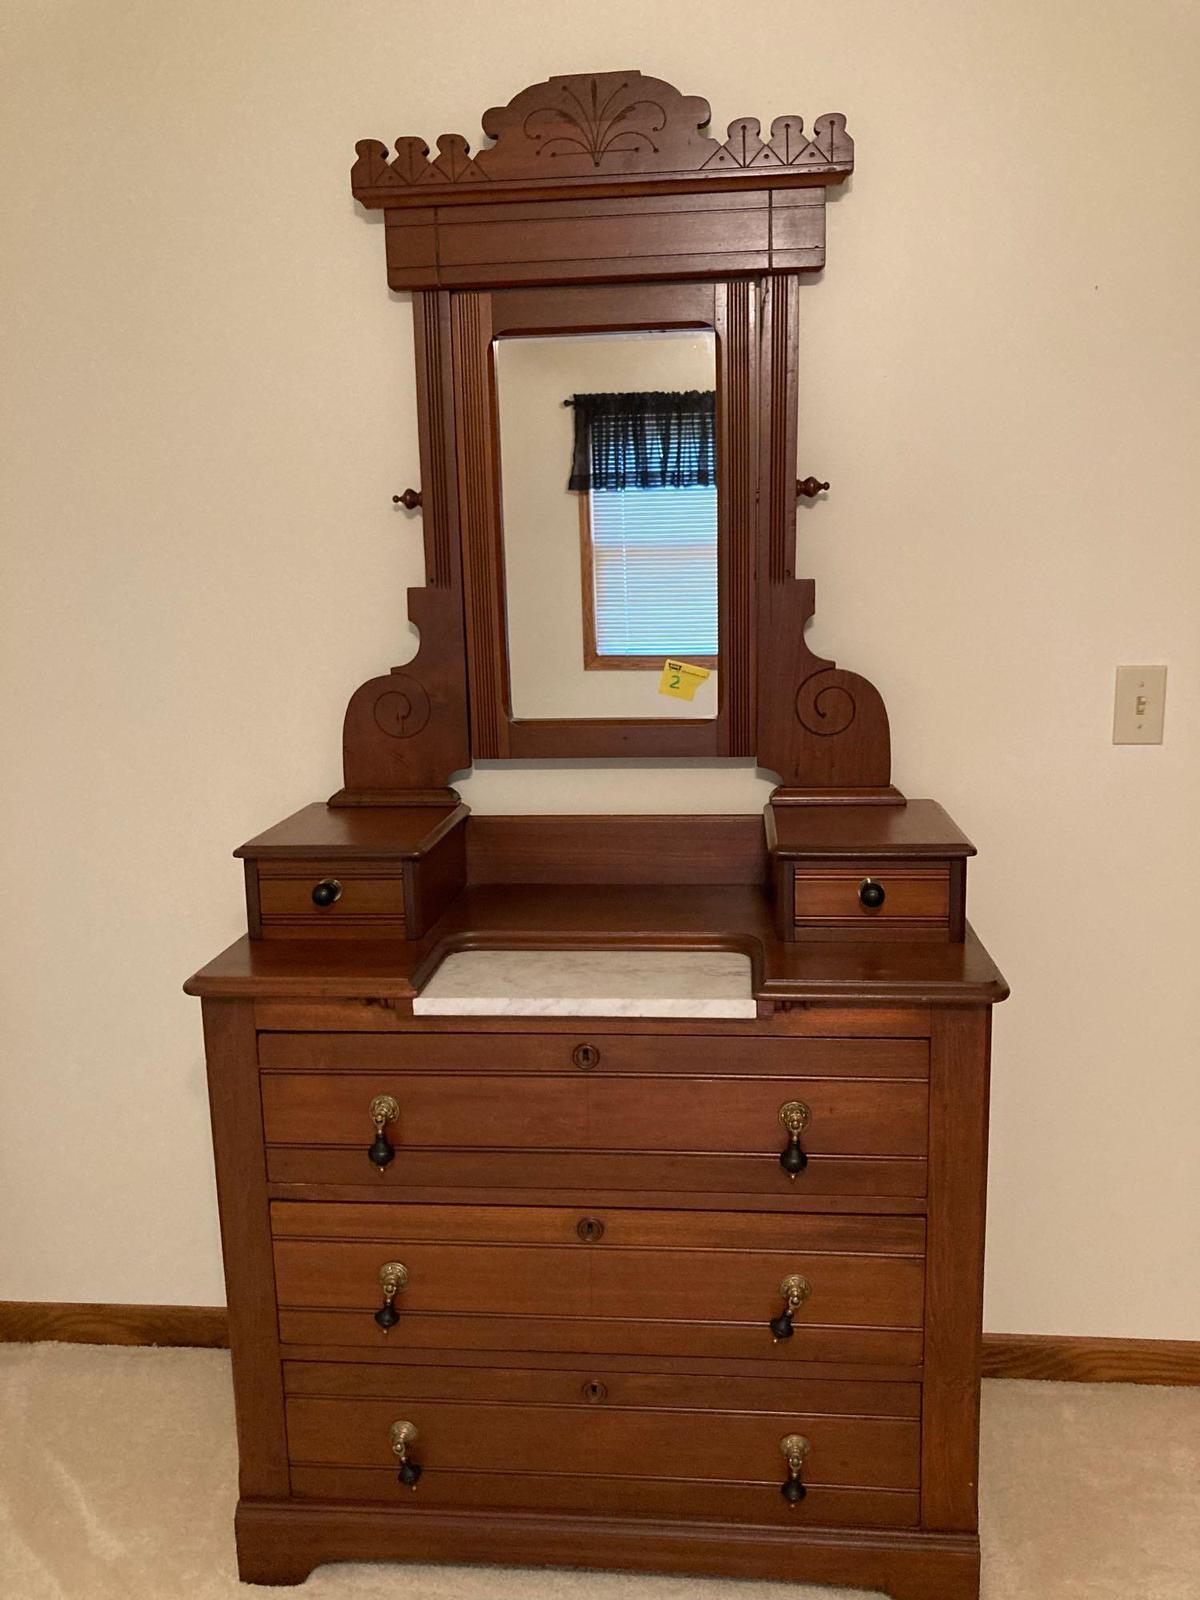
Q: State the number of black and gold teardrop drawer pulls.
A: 6